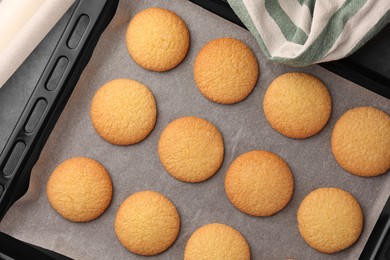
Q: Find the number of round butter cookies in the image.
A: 11